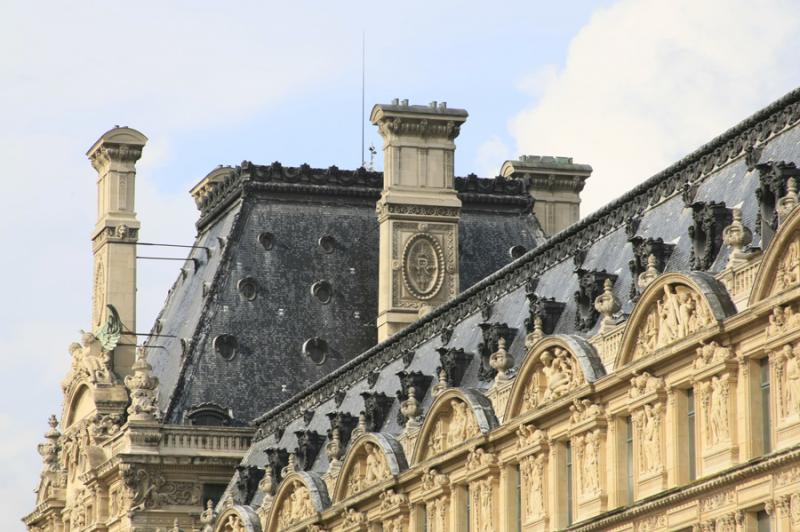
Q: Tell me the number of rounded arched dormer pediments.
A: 7